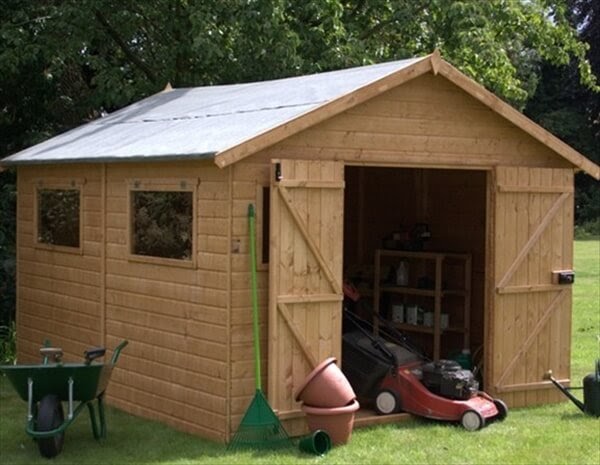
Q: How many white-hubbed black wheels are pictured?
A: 2